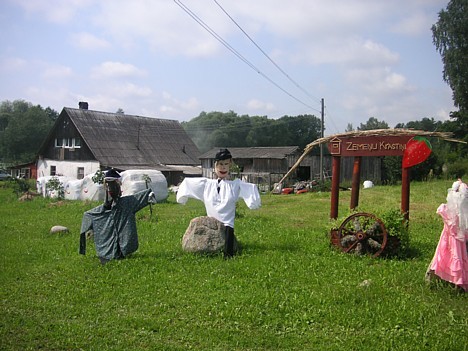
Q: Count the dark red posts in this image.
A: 3